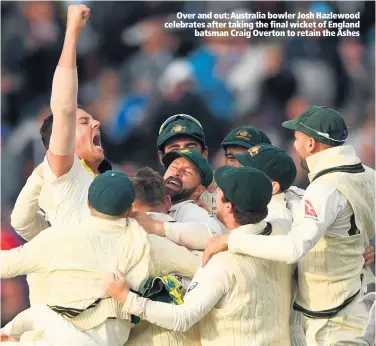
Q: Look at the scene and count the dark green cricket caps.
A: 7